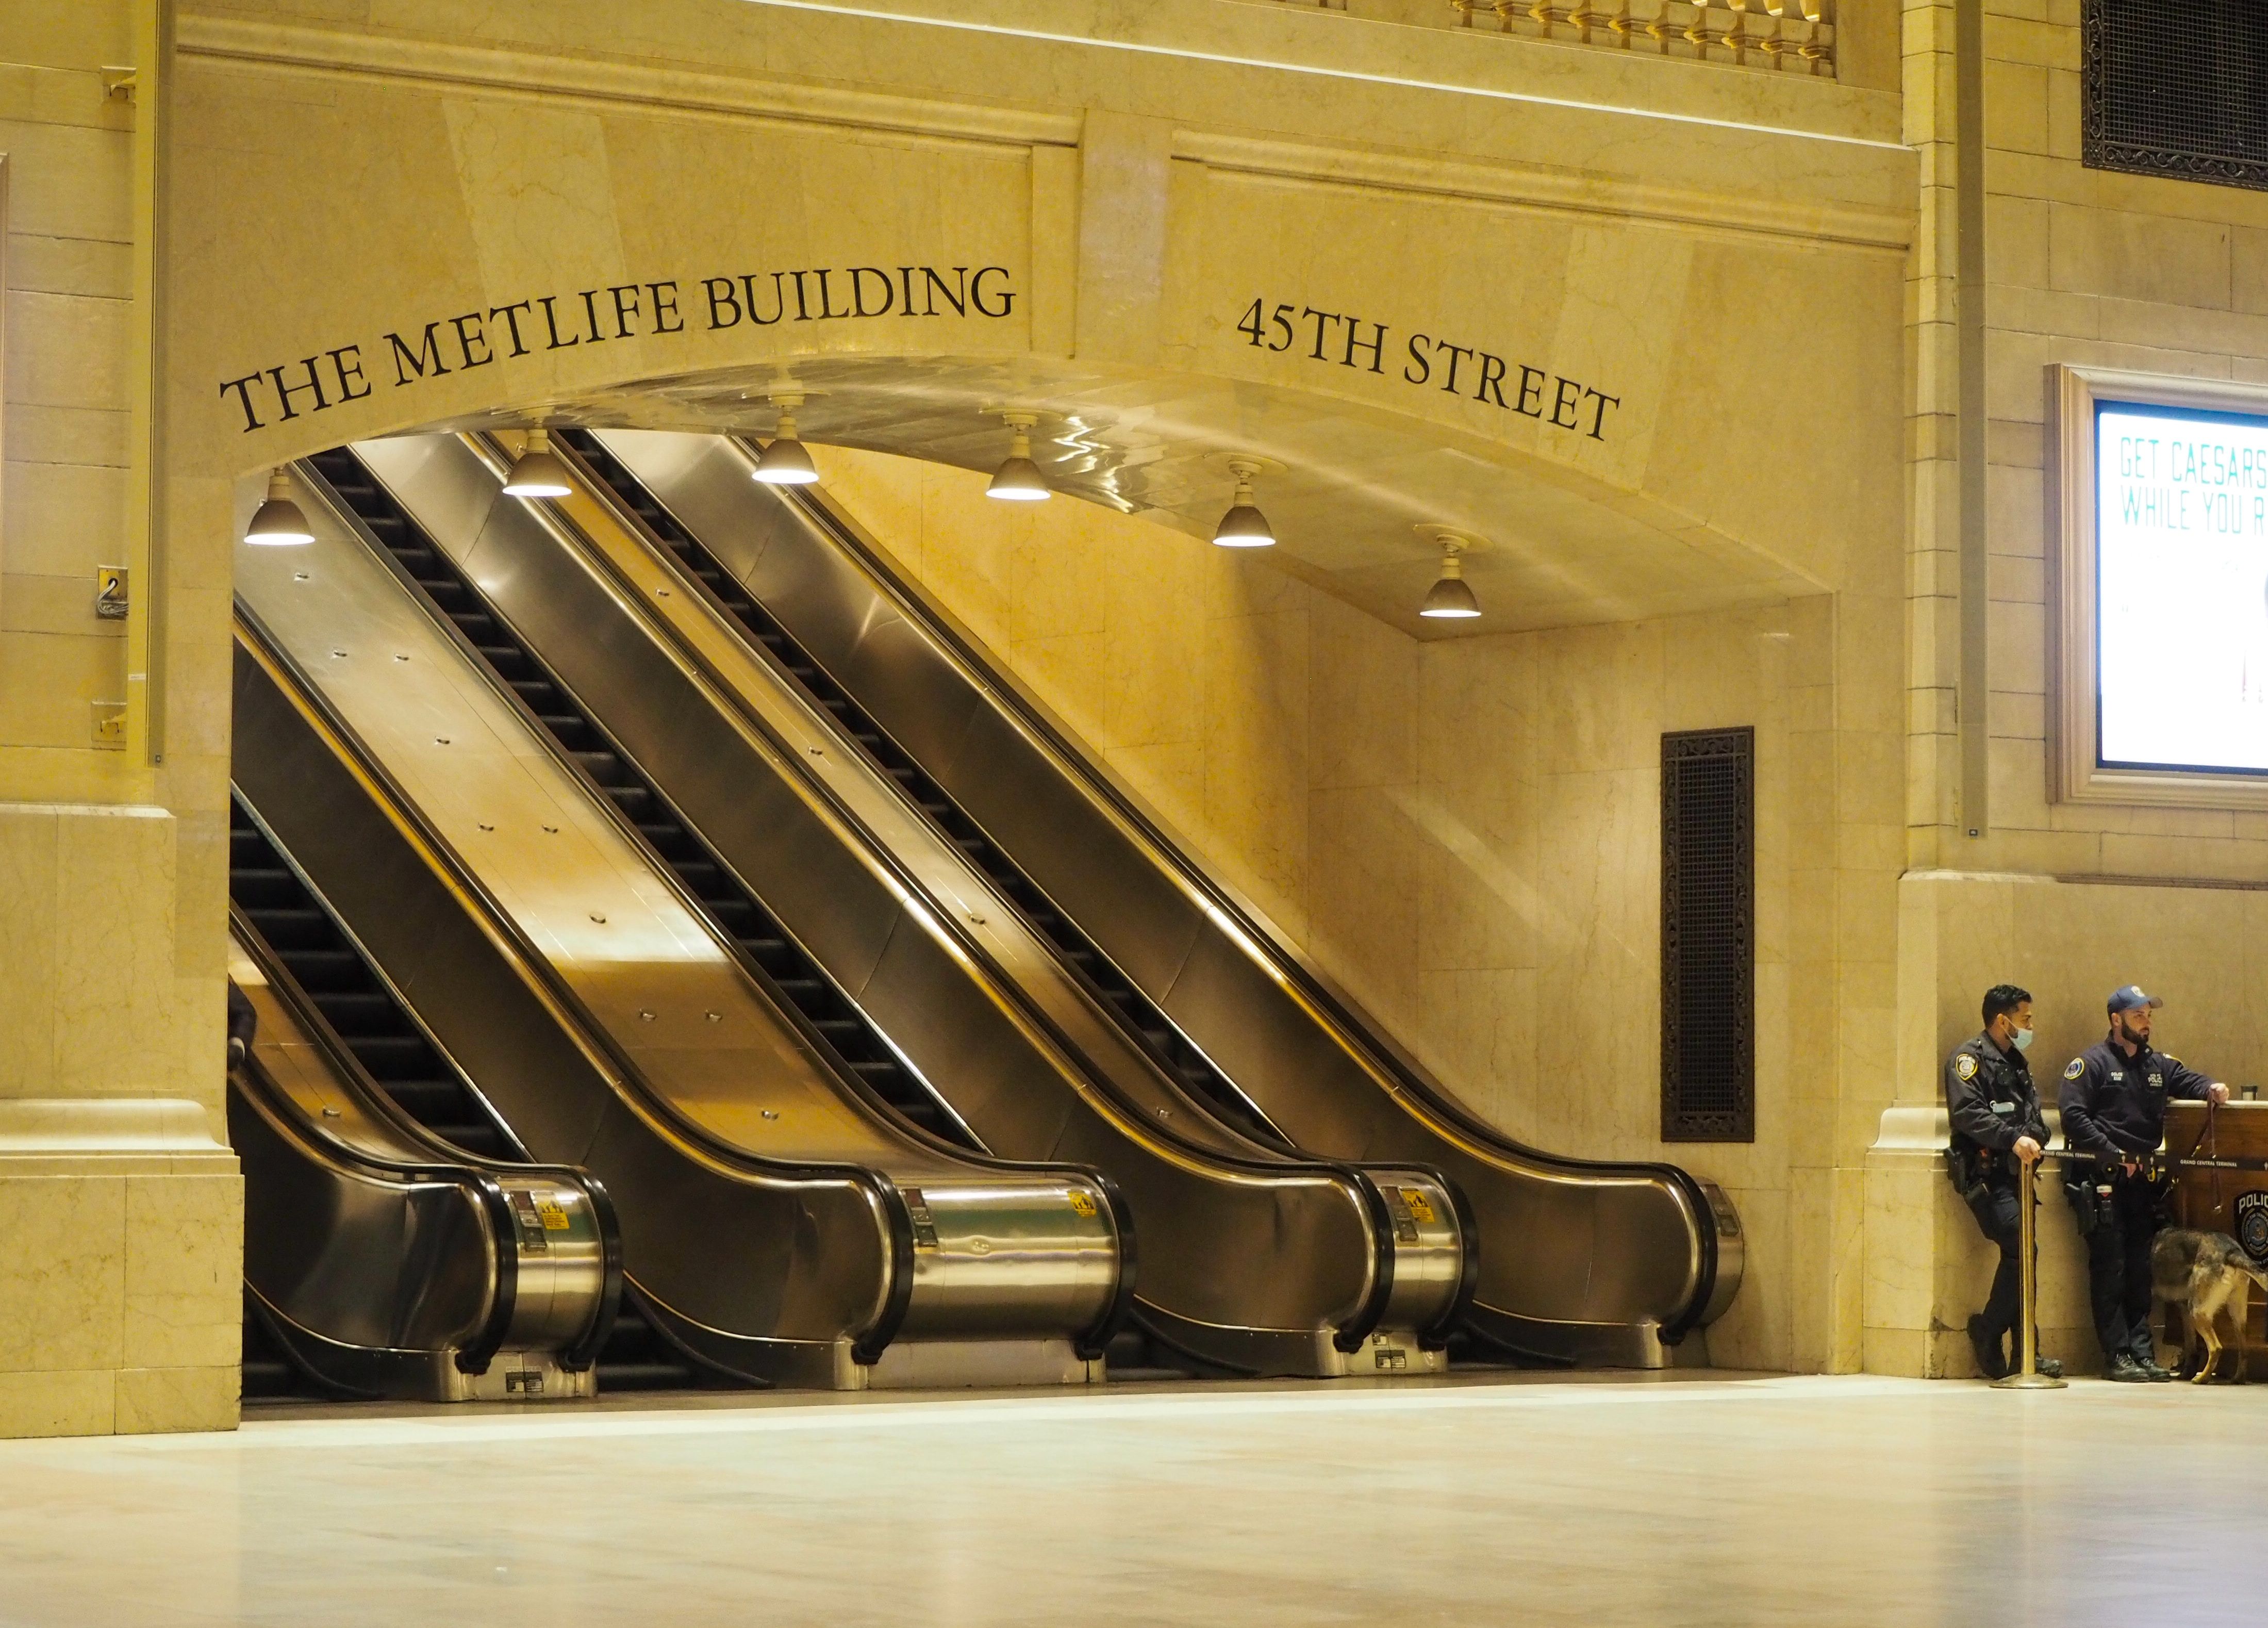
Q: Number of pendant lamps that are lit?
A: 6